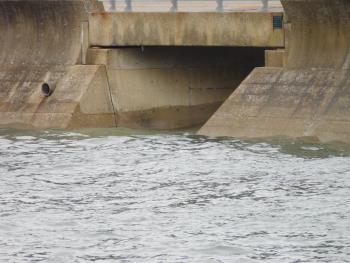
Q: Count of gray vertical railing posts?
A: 5